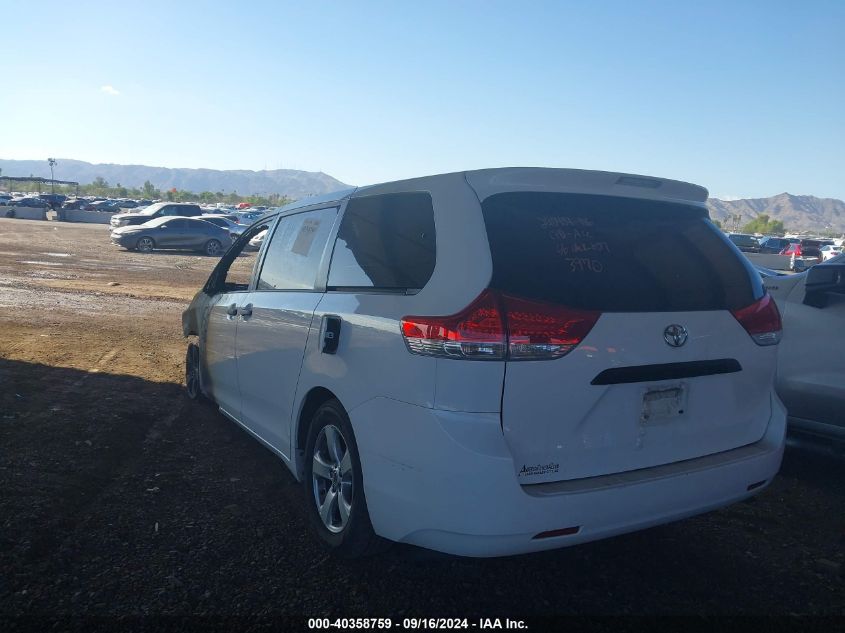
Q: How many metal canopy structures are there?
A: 1